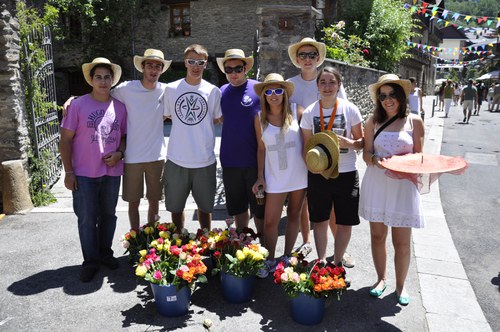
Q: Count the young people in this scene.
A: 8